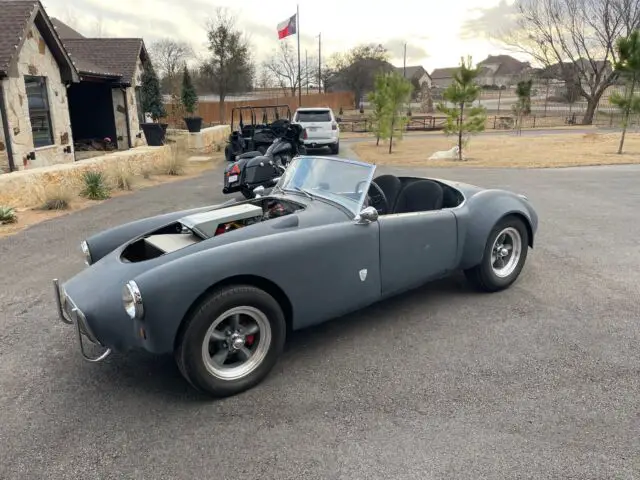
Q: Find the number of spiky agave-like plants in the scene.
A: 2